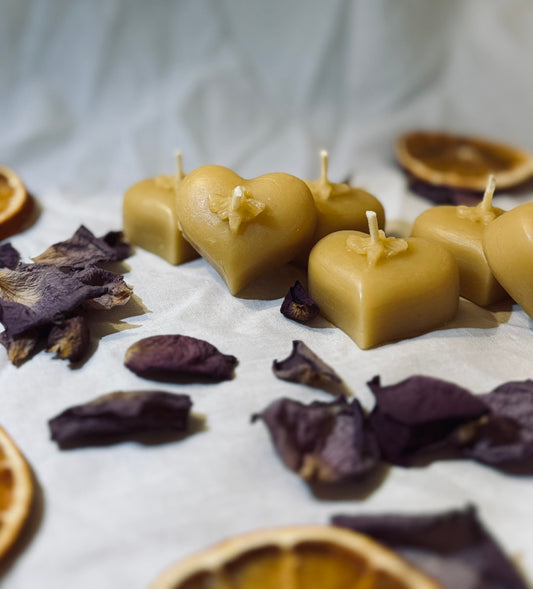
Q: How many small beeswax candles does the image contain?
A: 6